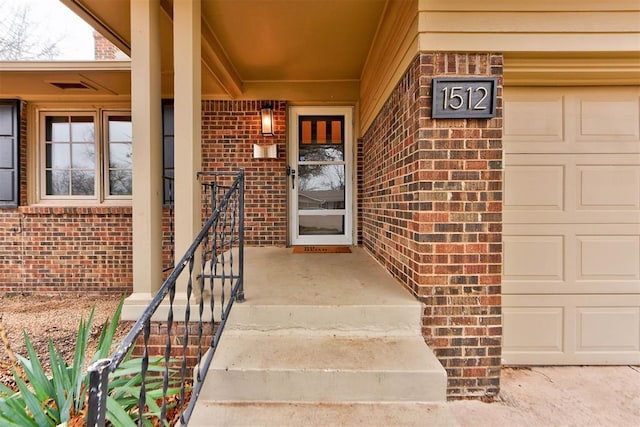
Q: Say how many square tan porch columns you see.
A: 2